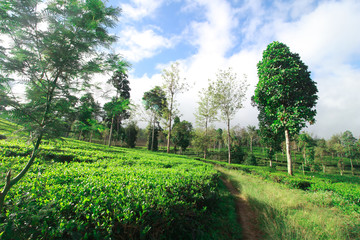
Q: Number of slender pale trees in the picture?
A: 3